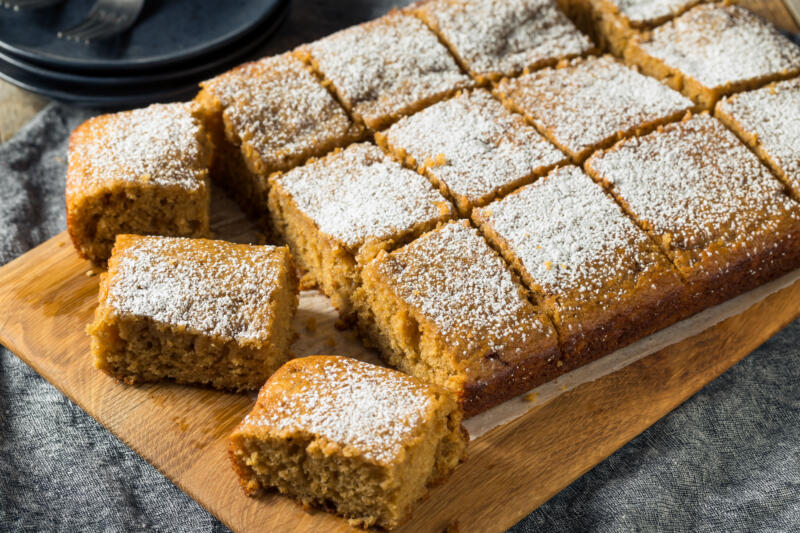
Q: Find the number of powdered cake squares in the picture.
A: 15